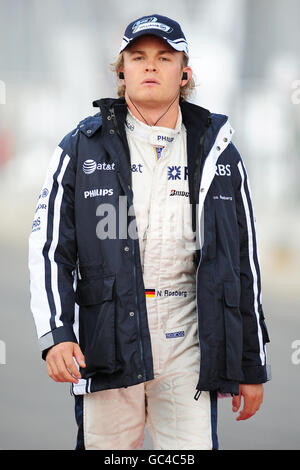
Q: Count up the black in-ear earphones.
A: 2